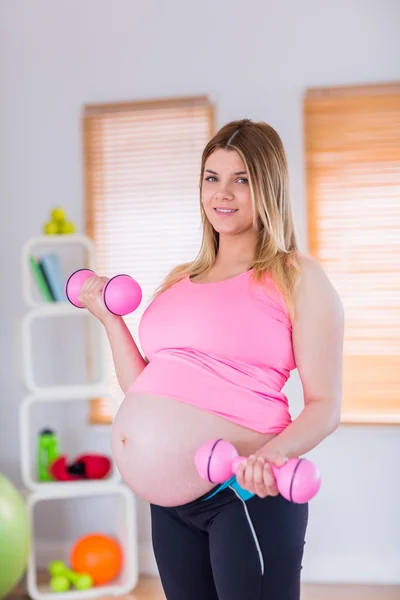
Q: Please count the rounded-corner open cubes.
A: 4